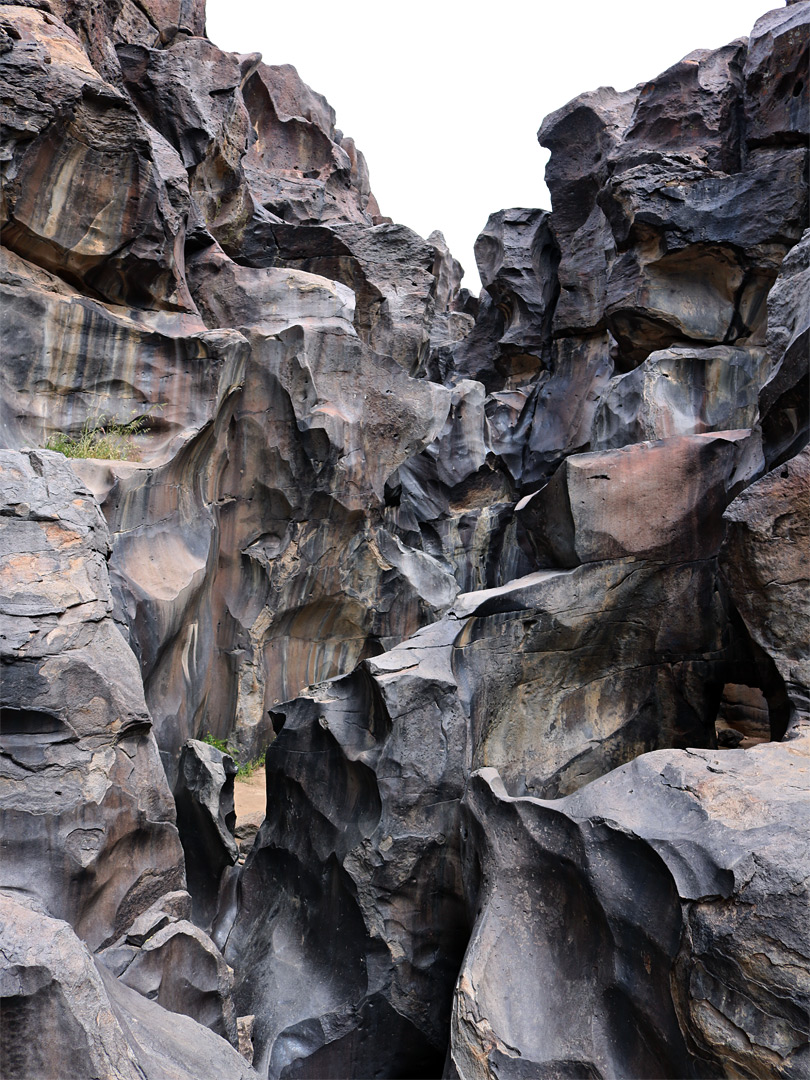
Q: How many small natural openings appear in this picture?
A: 2